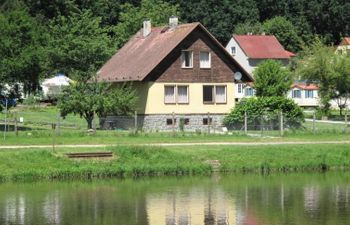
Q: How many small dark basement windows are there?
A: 3